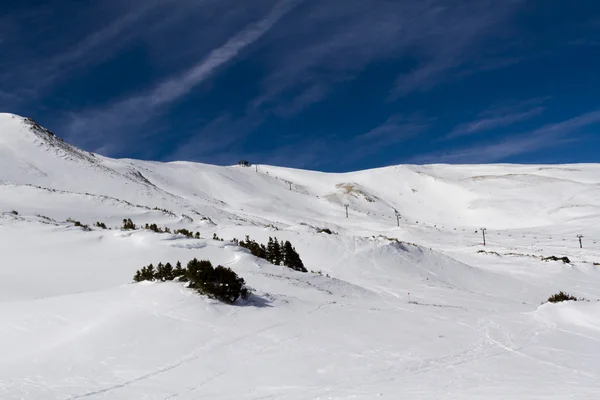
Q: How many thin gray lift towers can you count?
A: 6